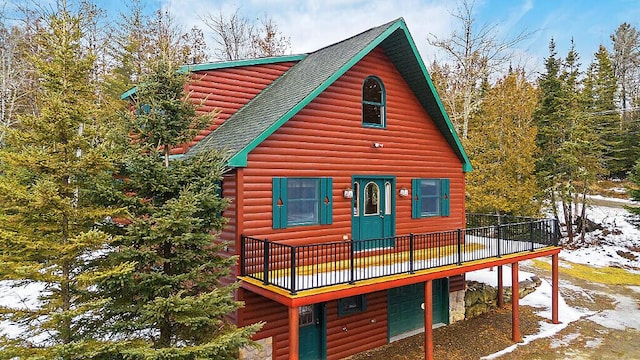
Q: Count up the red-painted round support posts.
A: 5